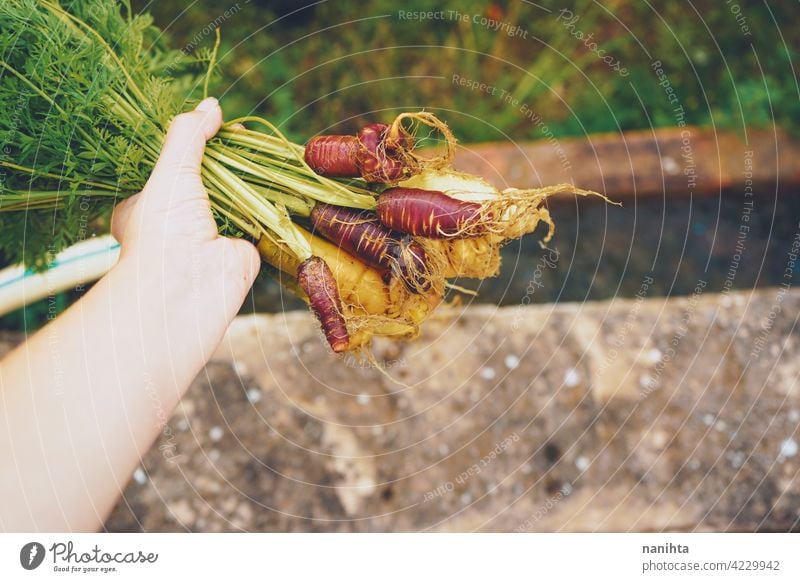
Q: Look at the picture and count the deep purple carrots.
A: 4